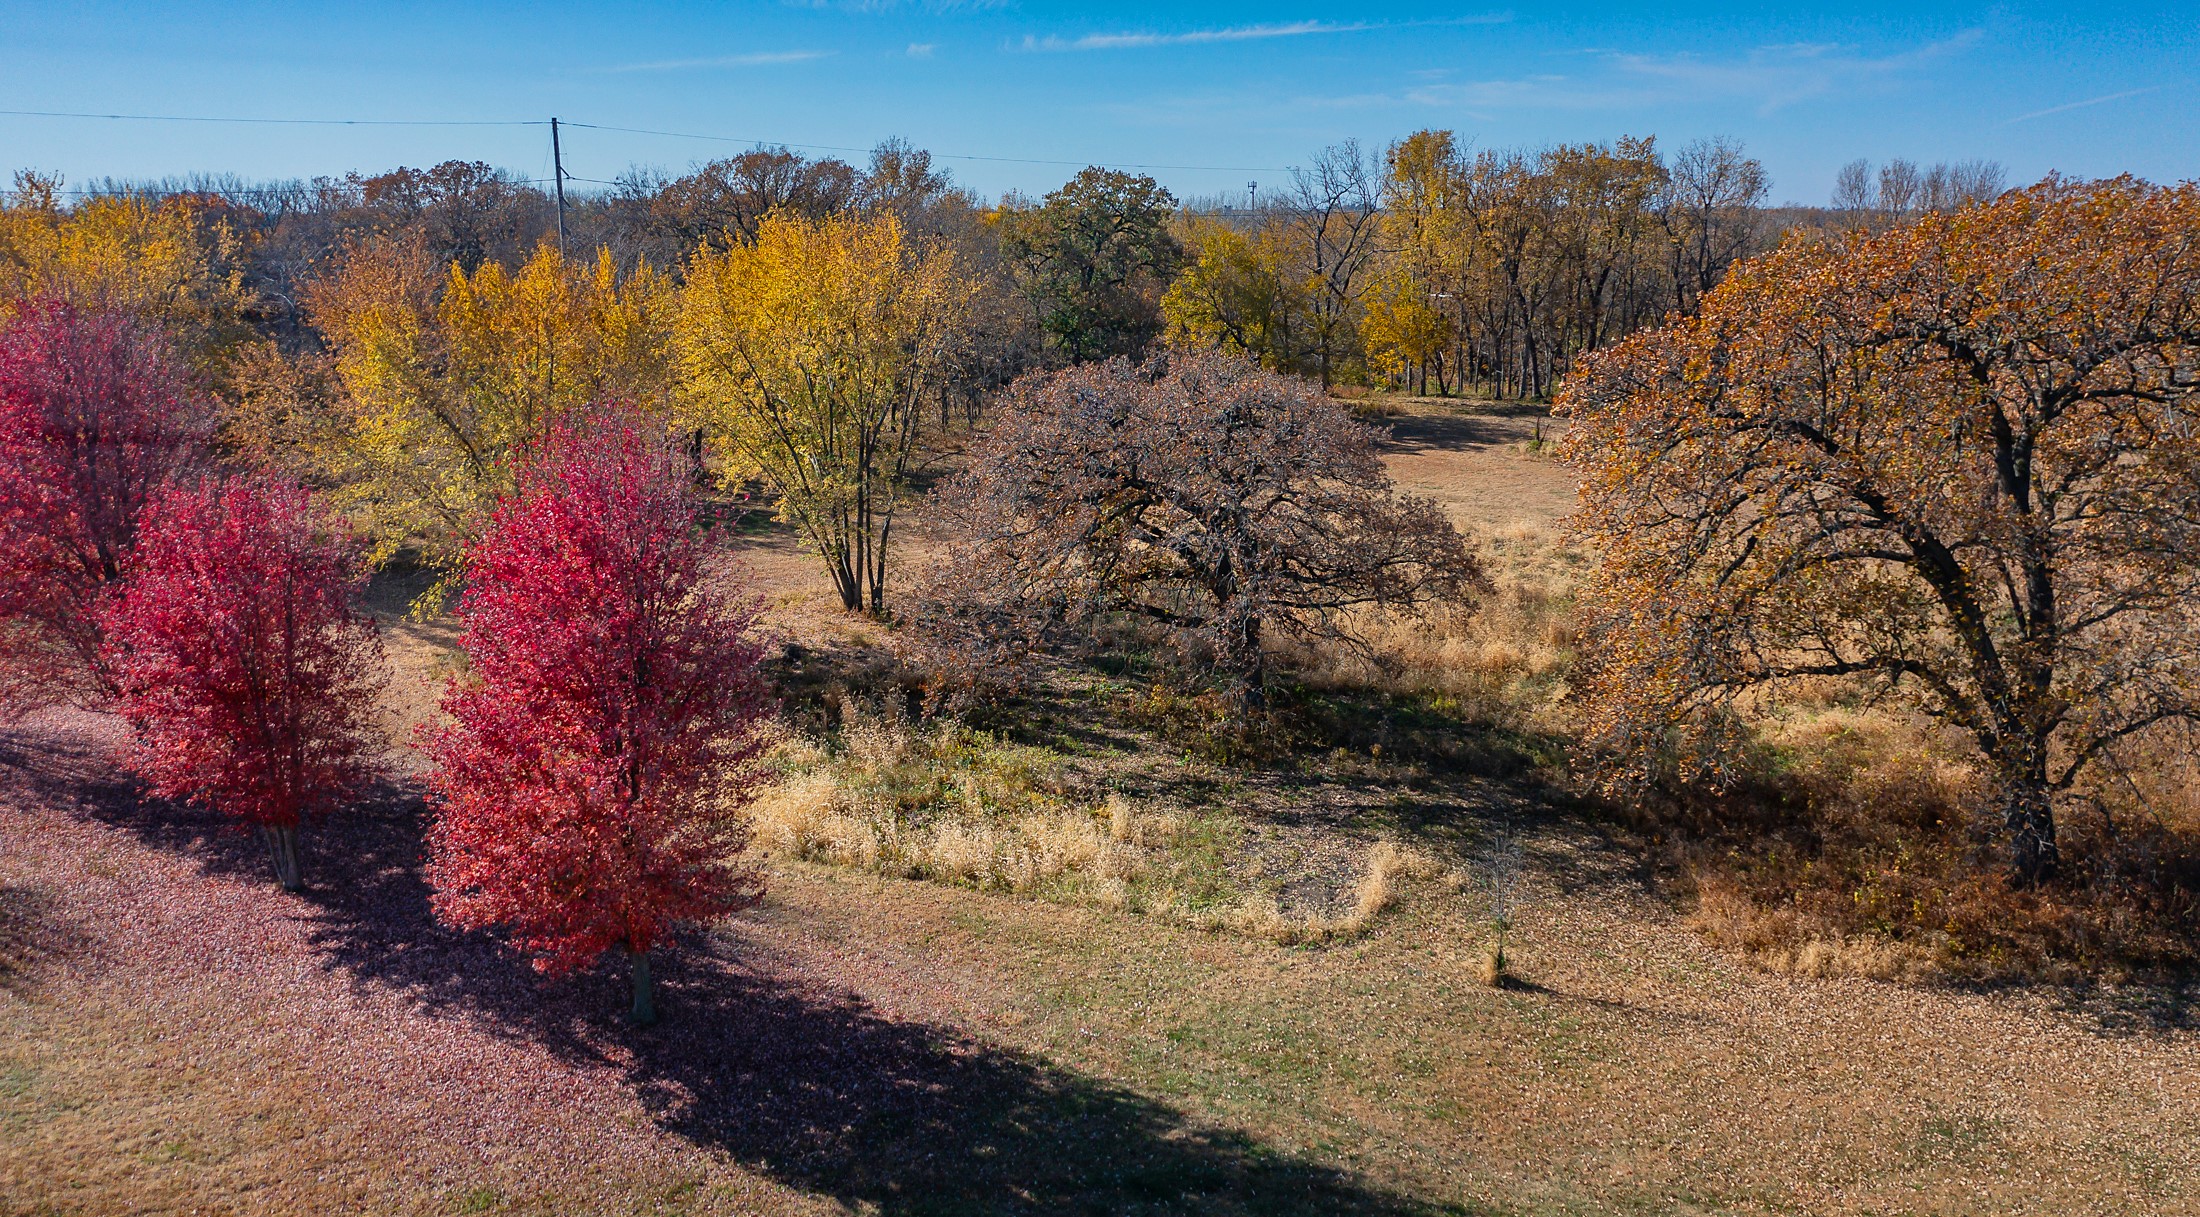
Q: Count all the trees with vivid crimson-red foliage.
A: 3